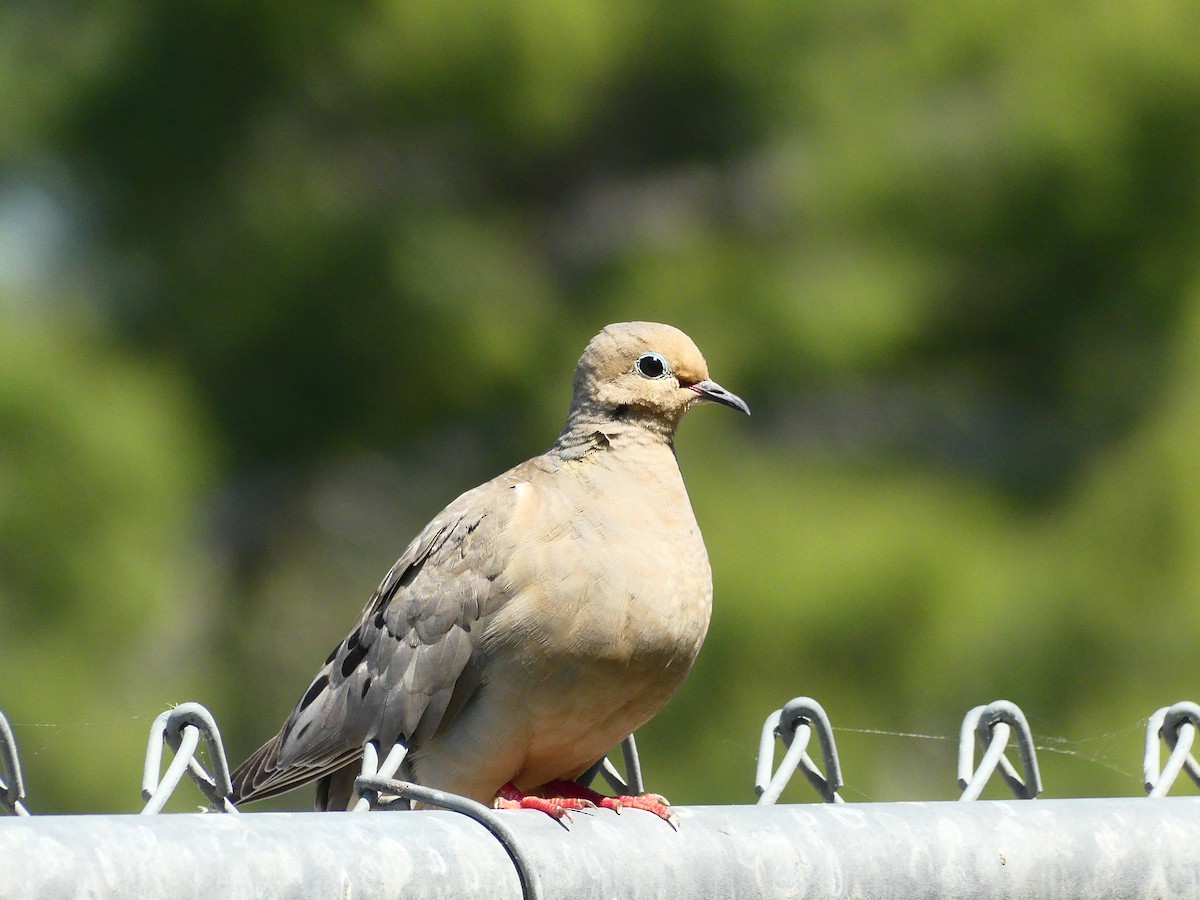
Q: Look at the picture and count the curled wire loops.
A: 7